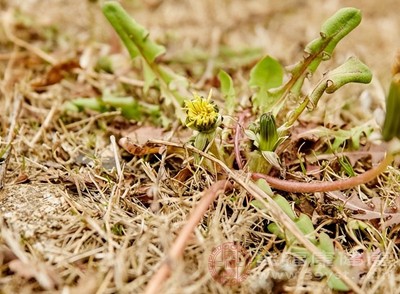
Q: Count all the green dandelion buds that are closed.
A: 1